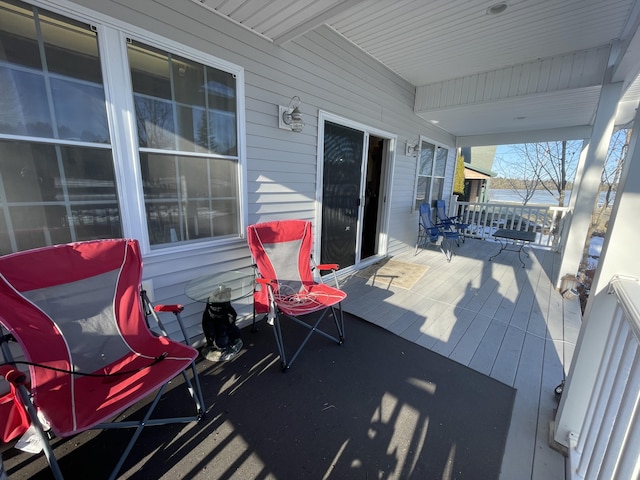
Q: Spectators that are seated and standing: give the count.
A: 0